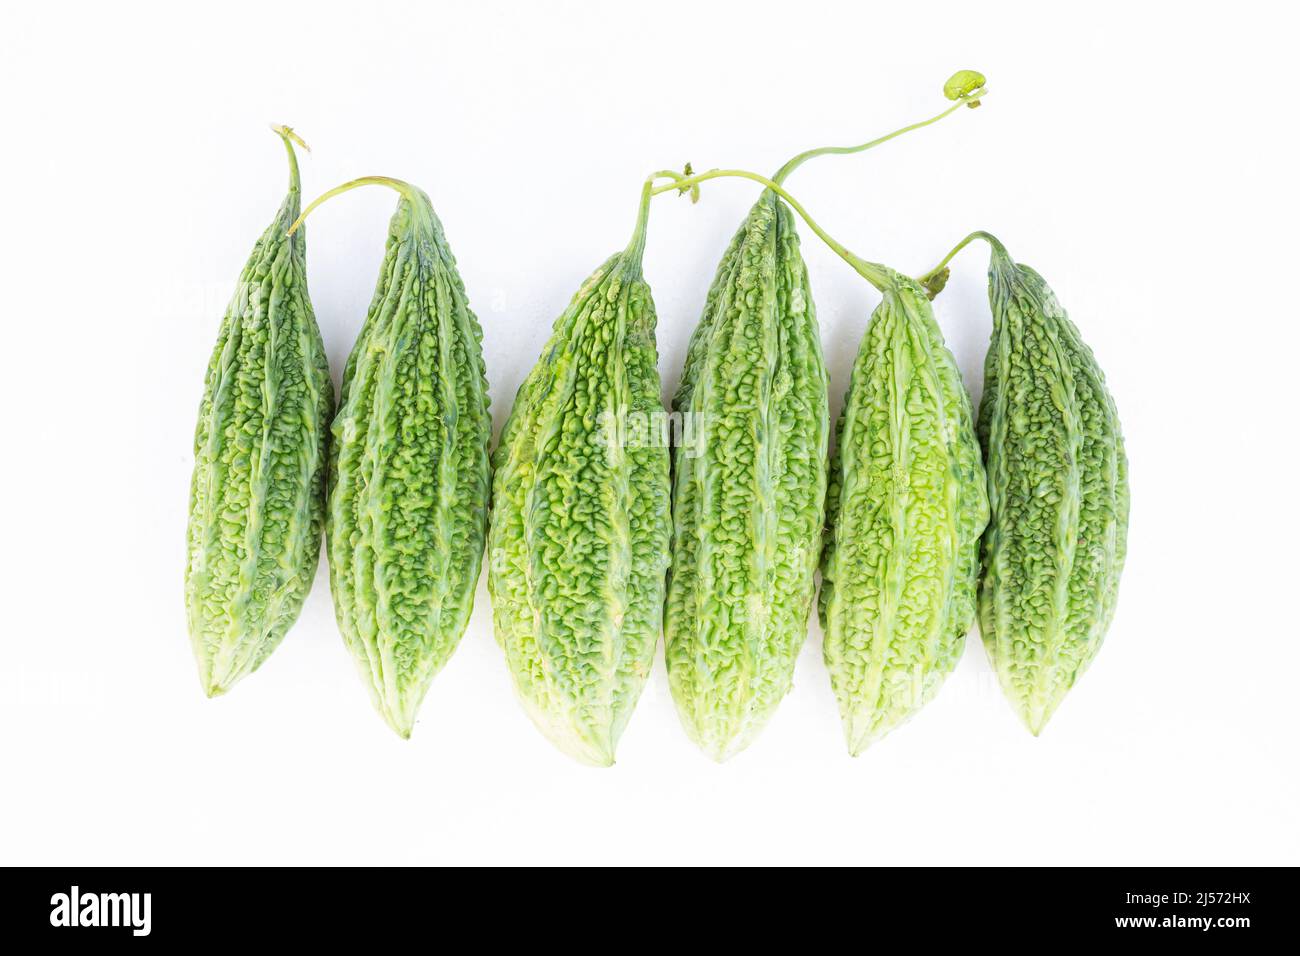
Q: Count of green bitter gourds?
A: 6